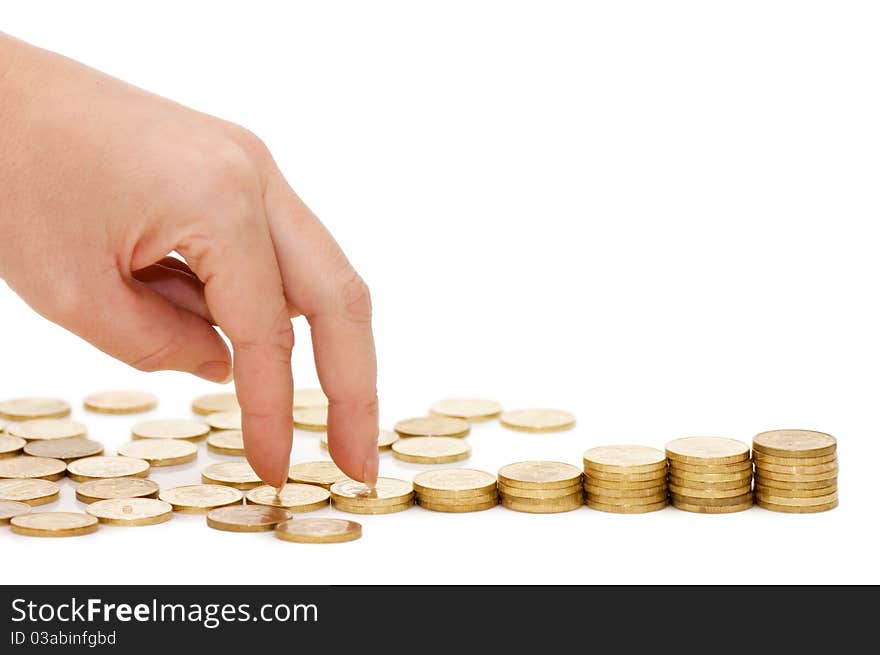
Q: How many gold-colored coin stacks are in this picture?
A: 6